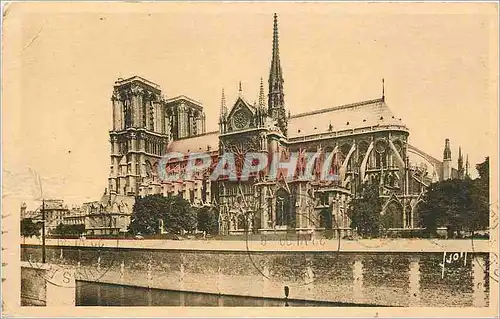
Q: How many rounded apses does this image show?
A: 1